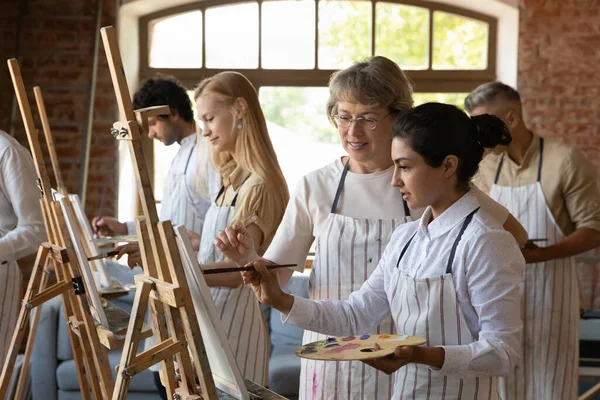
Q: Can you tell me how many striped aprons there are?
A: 6